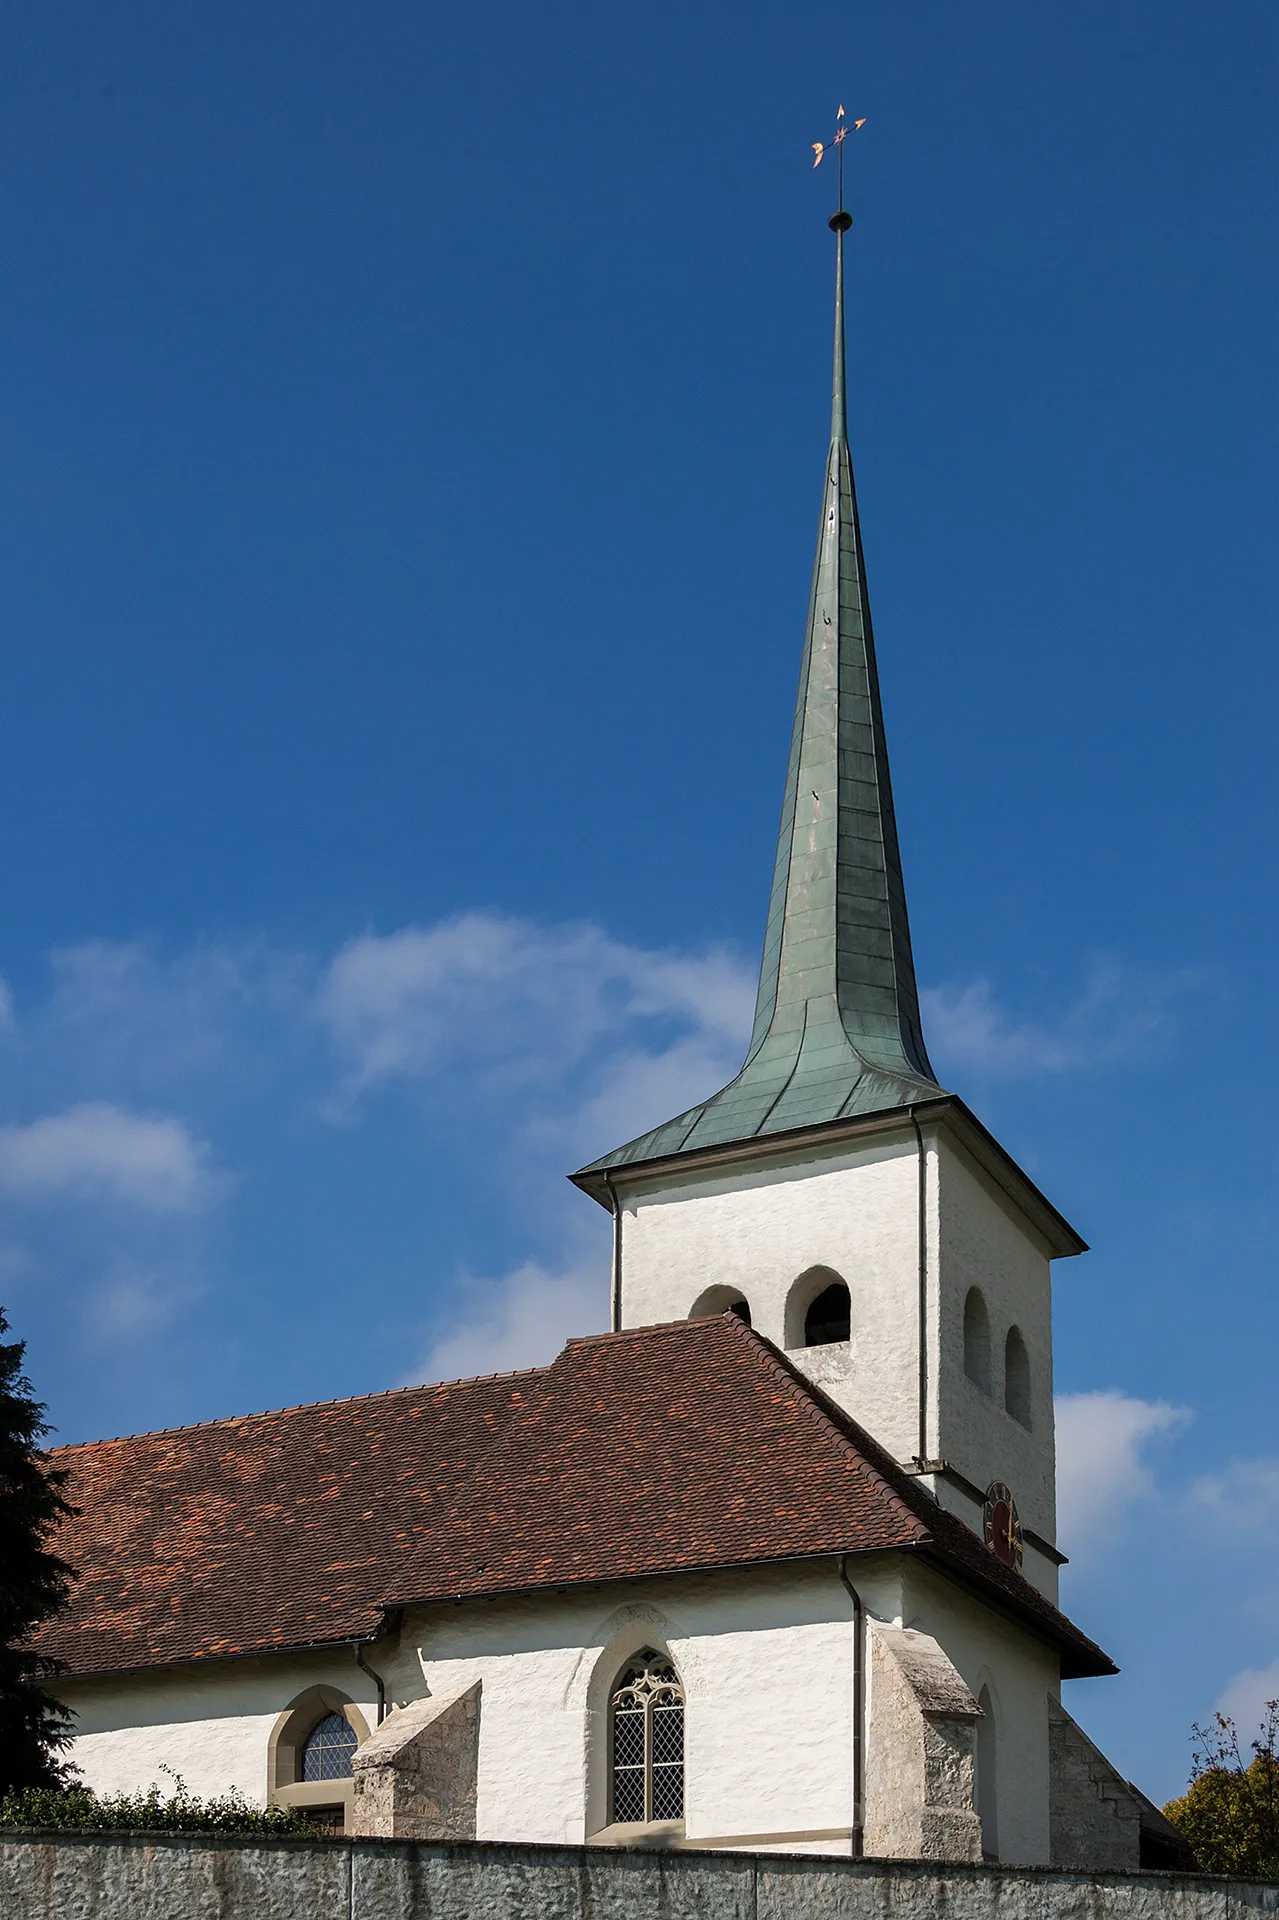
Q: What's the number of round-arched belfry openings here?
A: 4